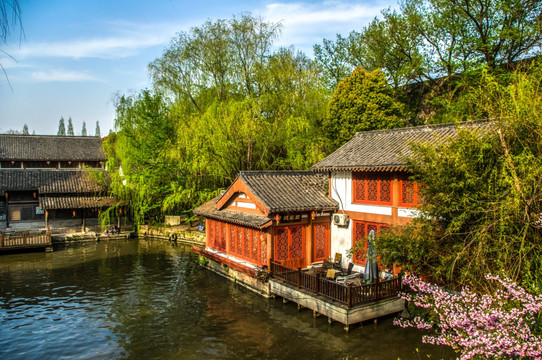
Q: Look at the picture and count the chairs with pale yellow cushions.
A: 2